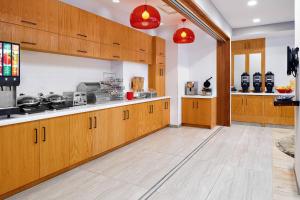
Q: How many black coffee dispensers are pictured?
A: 3